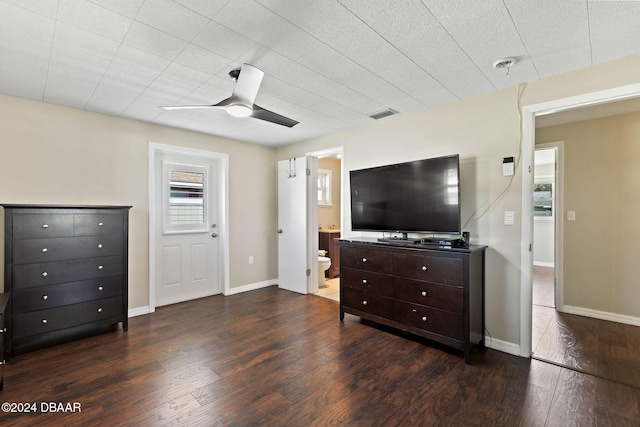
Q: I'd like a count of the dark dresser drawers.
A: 12